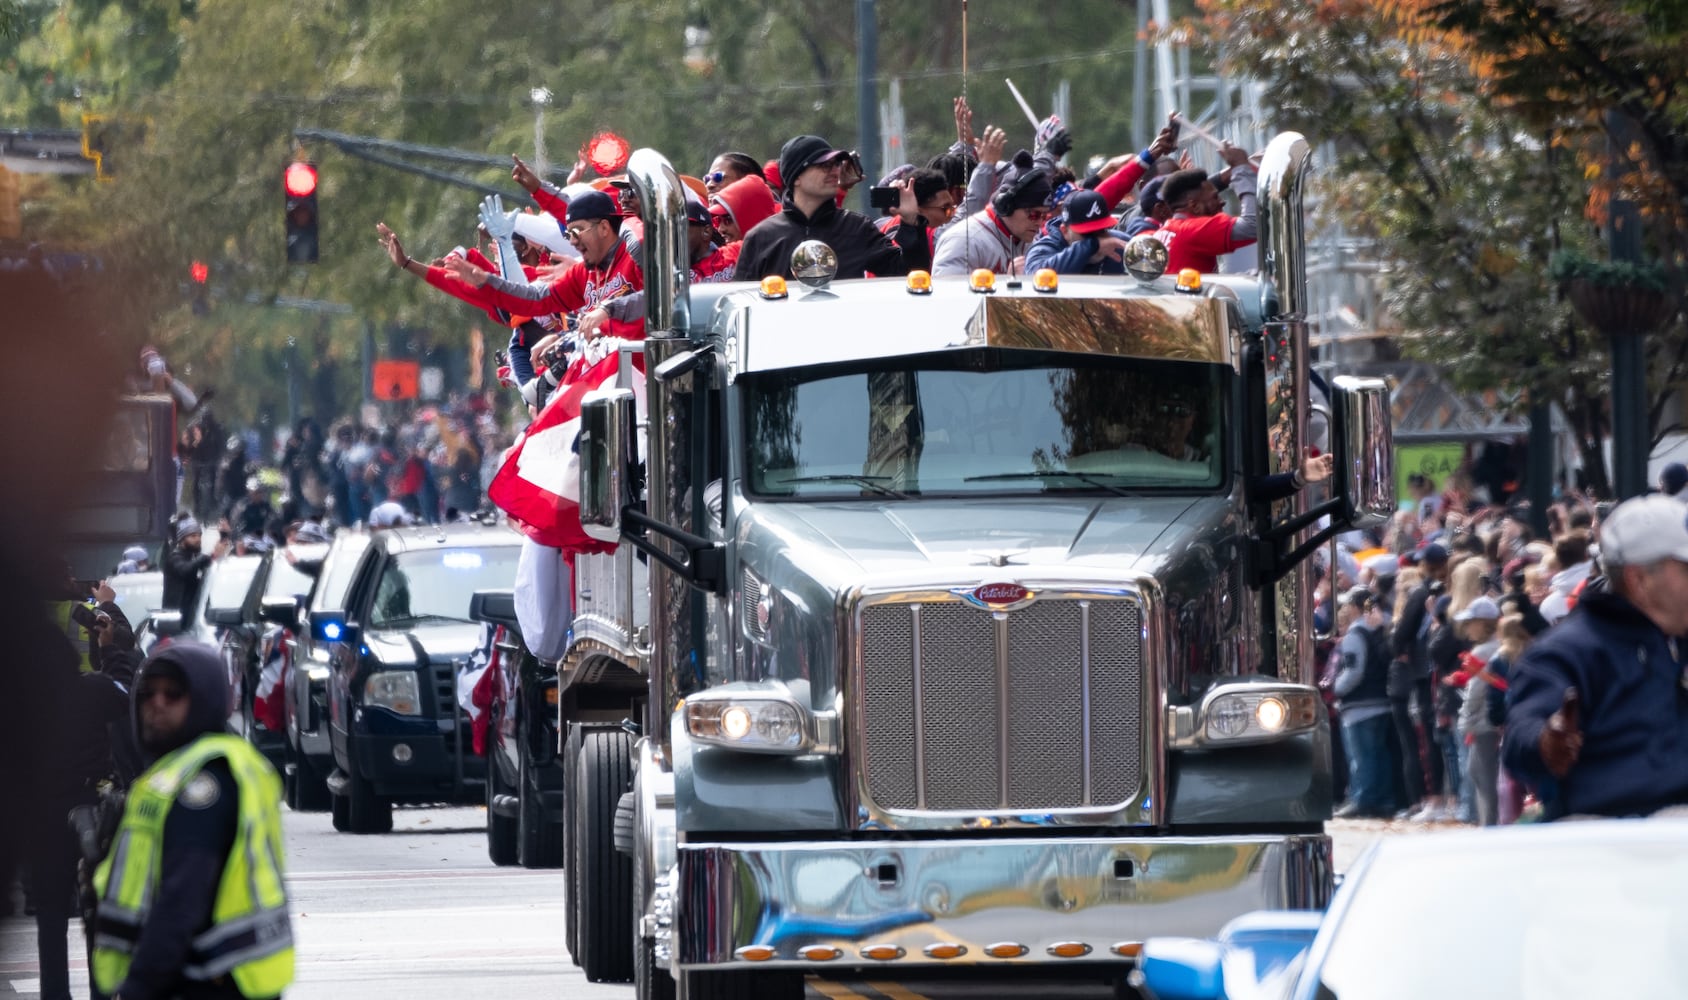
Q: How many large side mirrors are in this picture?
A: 2